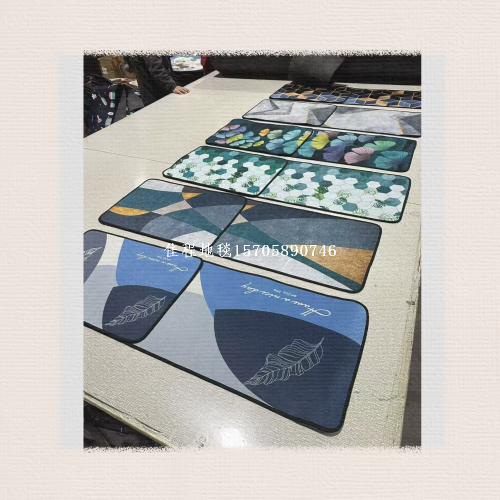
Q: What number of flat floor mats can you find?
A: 12